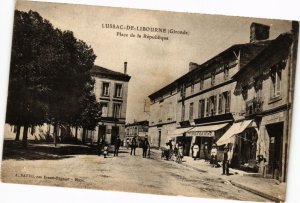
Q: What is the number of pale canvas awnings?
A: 3